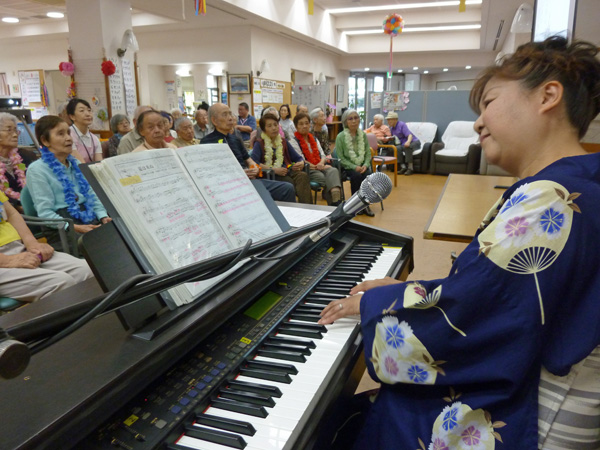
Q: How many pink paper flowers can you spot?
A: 1